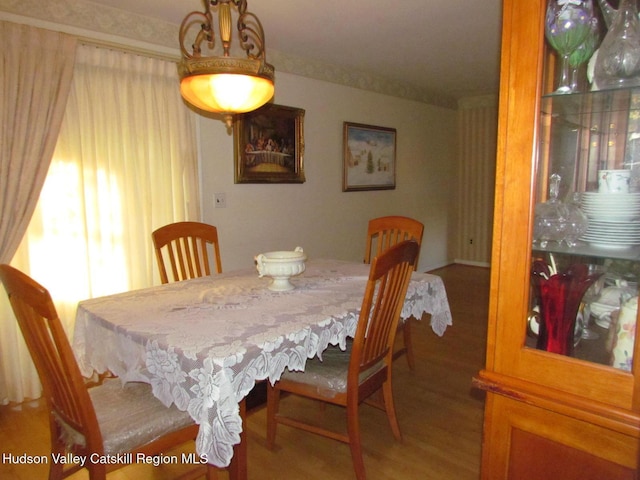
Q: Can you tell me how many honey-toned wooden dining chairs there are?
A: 4